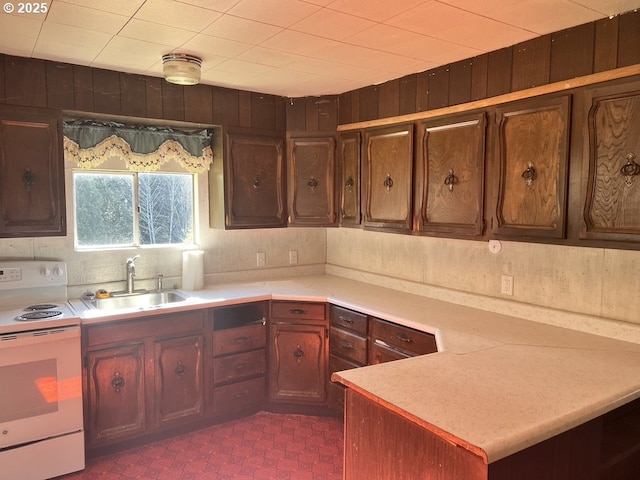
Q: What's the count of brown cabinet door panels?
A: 11